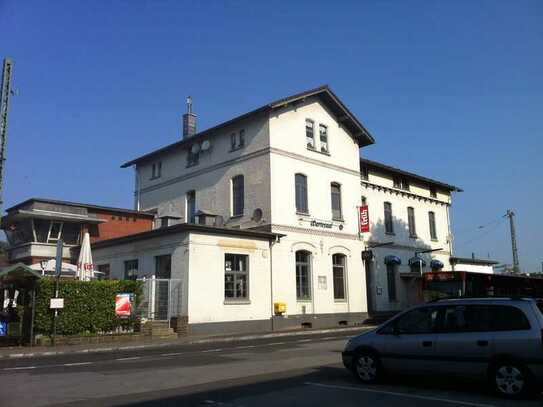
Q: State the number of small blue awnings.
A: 3